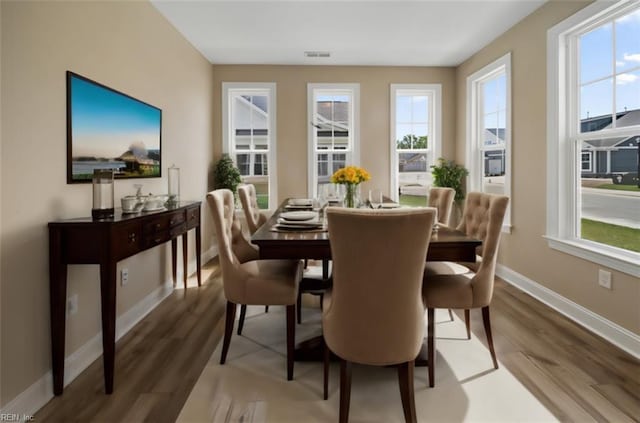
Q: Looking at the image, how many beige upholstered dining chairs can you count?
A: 5